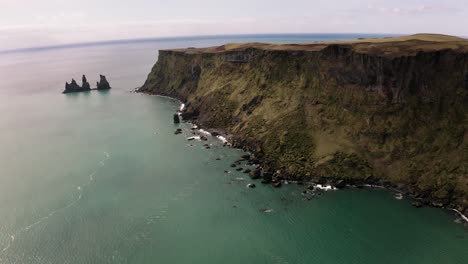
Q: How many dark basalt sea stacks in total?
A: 3